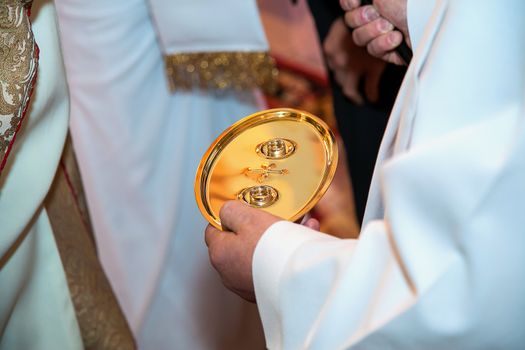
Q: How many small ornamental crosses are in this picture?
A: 1